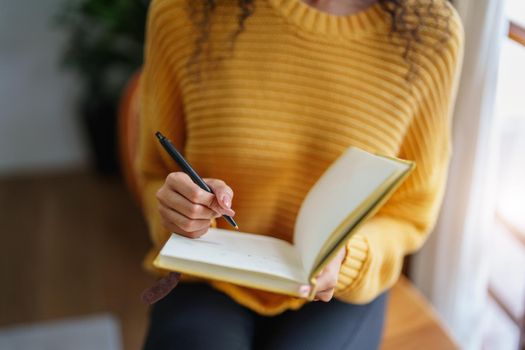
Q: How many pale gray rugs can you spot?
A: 1